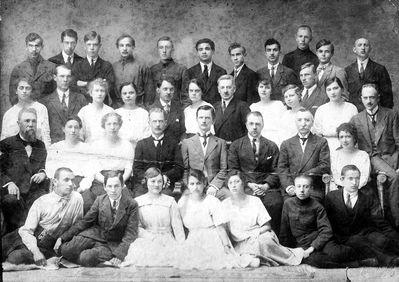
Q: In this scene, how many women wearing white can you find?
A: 13